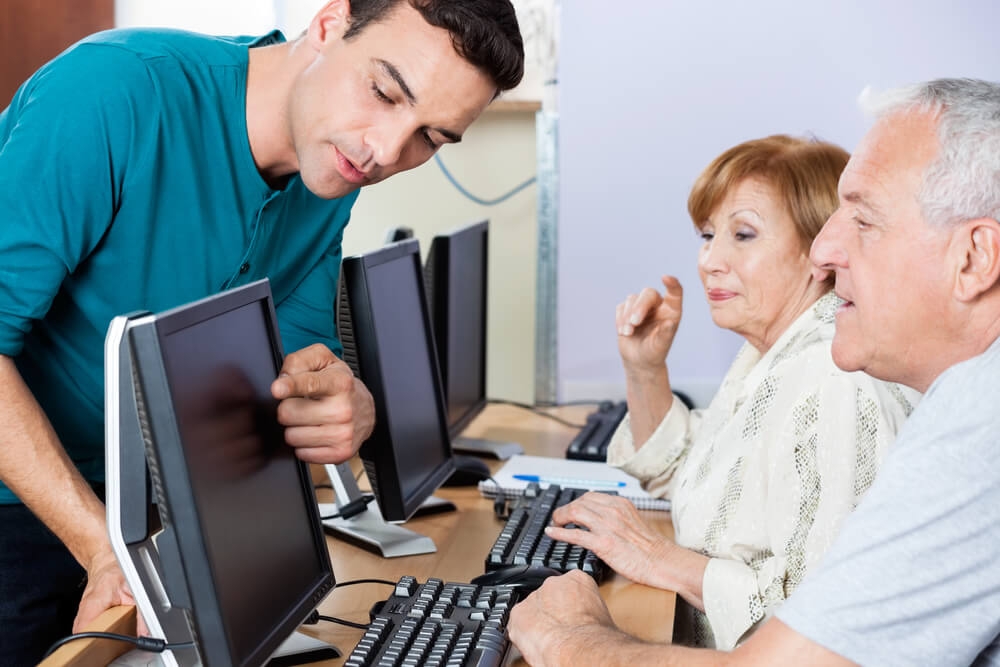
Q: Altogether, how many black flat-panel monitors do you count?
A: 3